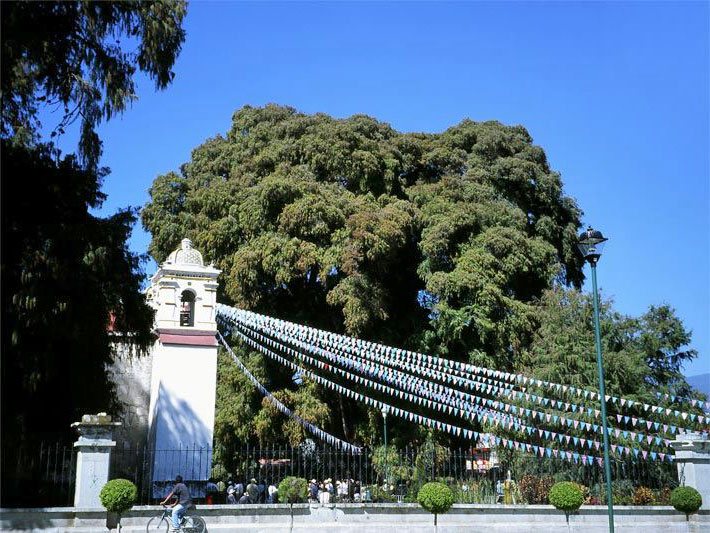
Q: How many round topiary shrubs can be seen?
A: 5